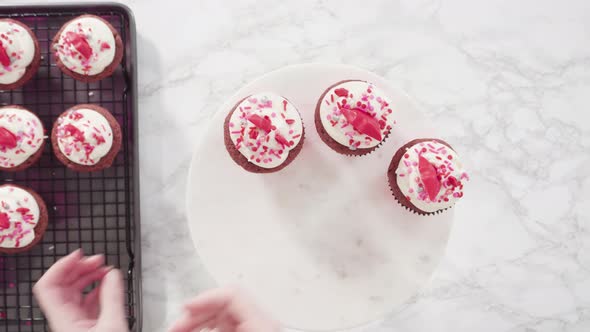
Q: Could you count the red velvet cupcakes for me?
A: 8